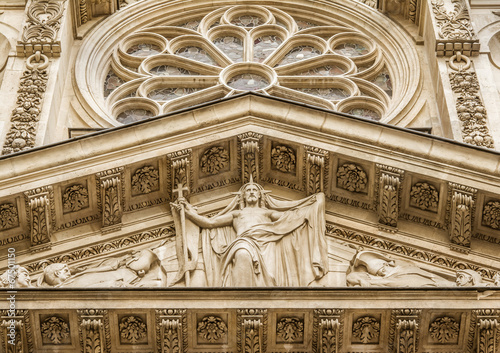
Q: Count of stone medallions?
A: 14